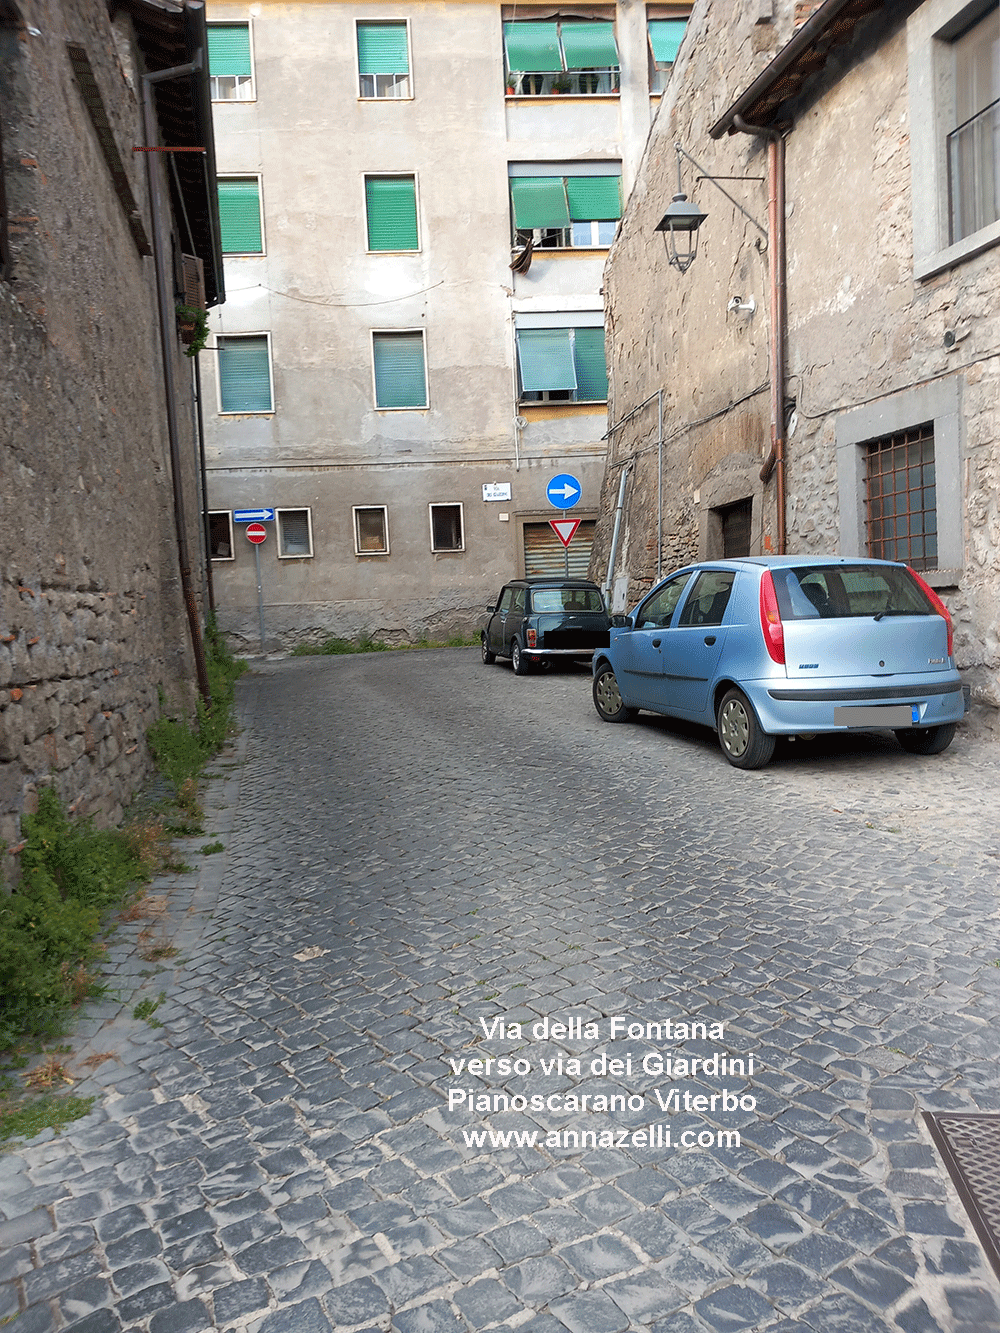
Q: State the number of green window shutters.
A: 13